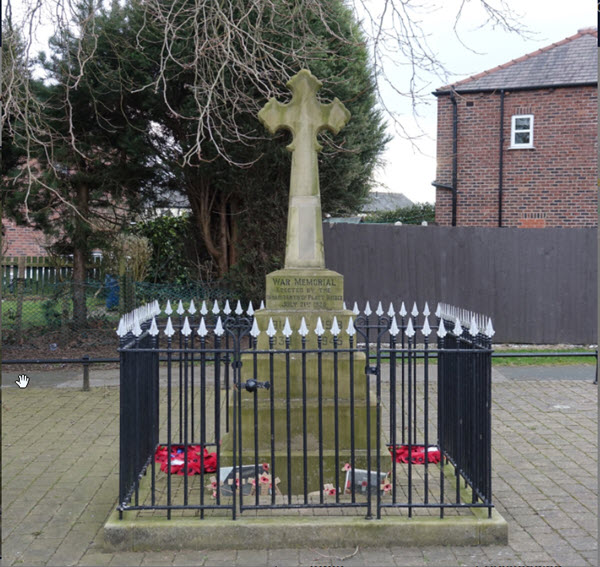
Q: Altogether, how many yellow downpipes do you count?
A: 0